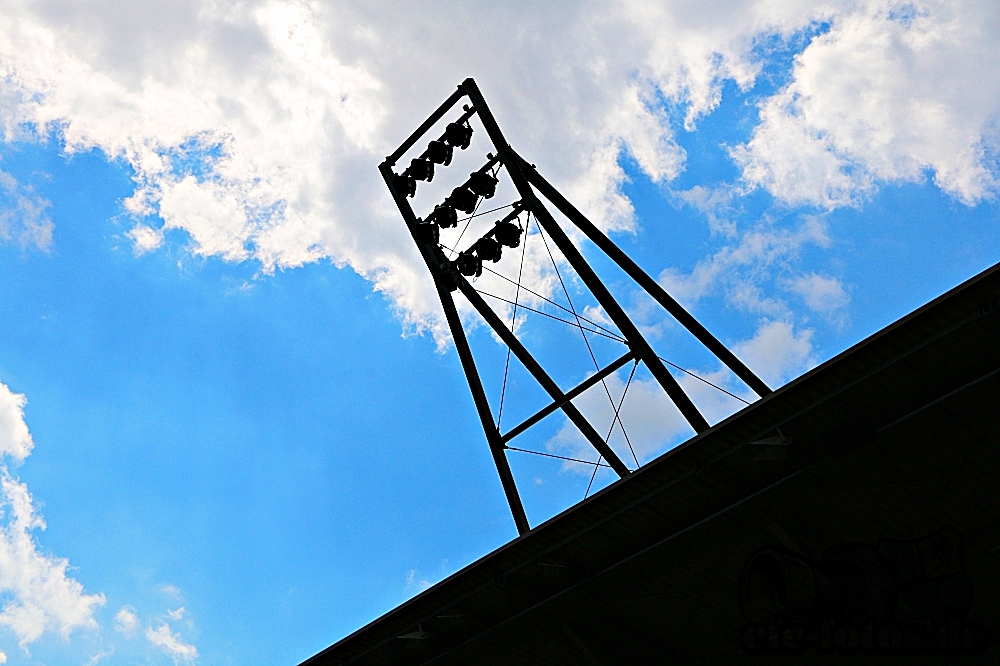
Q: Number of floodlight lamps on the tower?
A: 12